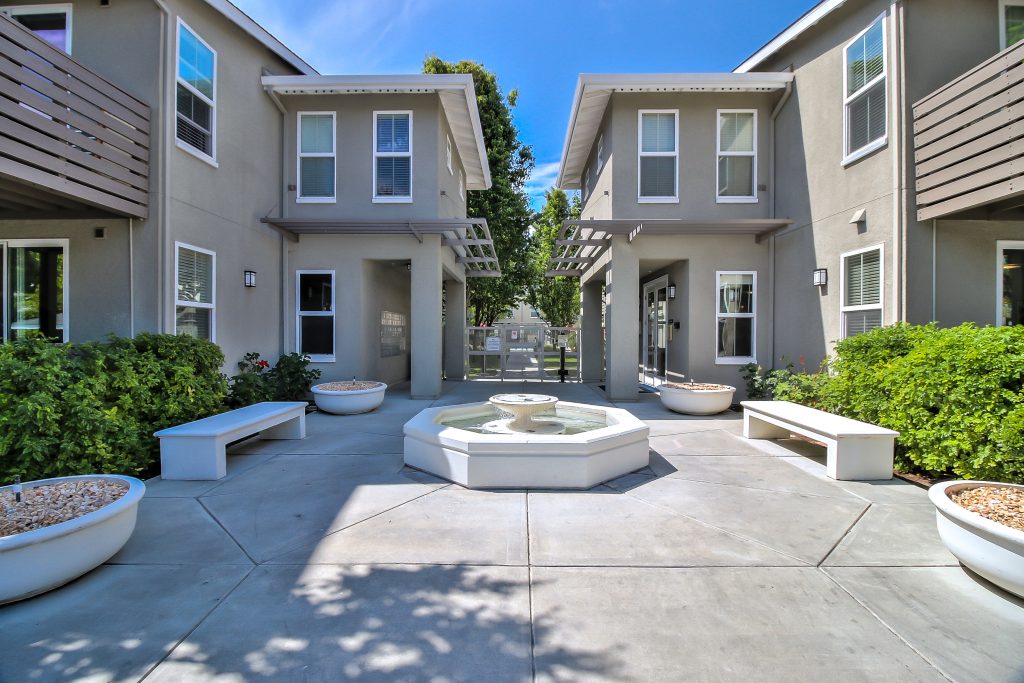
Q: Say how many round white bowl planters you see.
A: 4